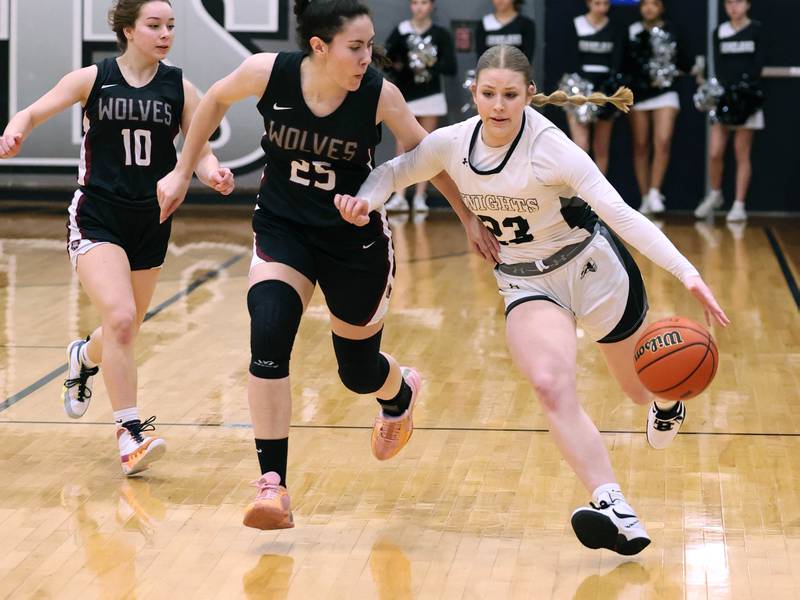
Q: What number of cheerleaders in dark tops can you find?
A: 5